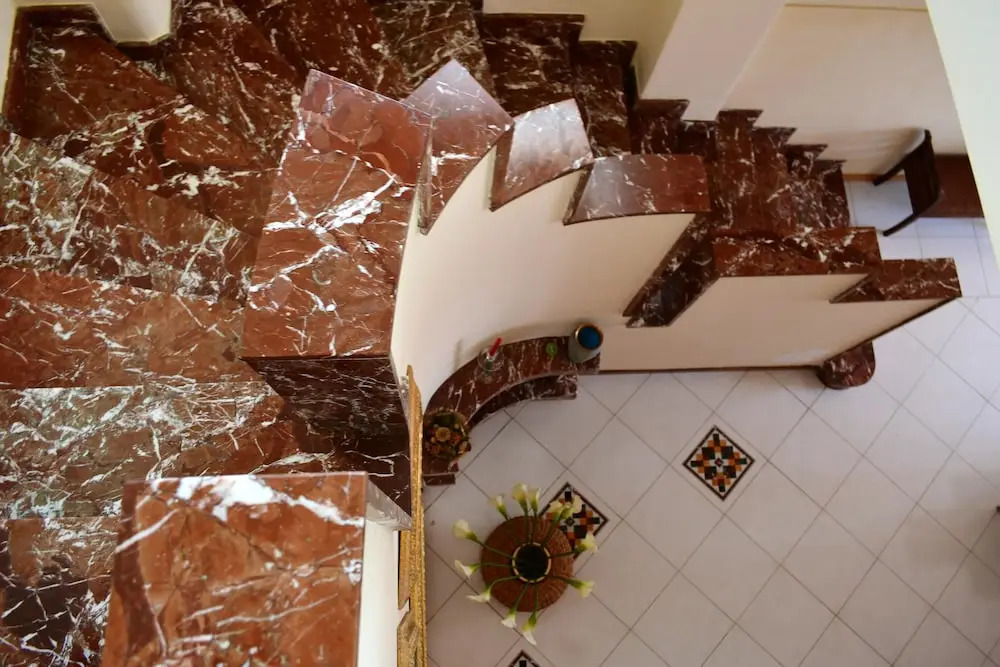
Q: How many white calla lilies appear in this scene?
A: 12